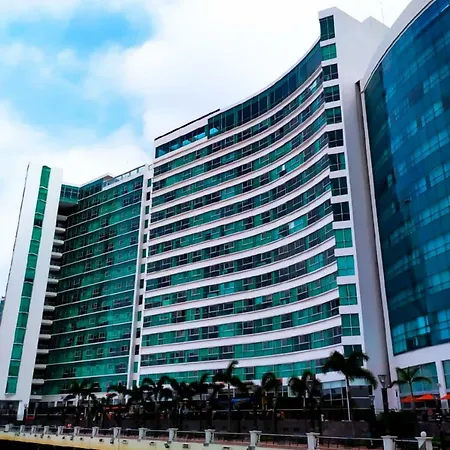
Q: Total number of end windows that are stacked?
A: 14